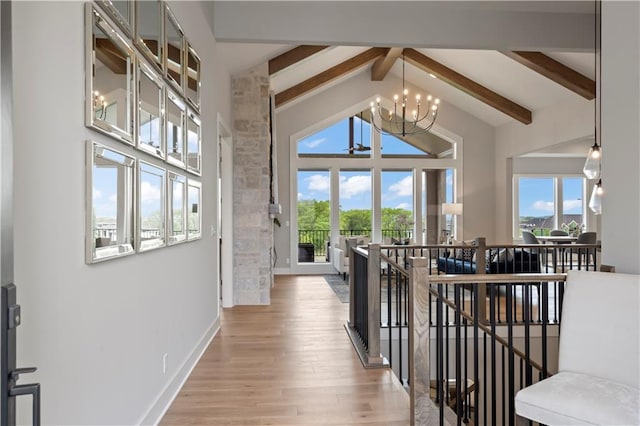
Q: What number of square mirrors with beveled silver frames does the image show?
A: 12